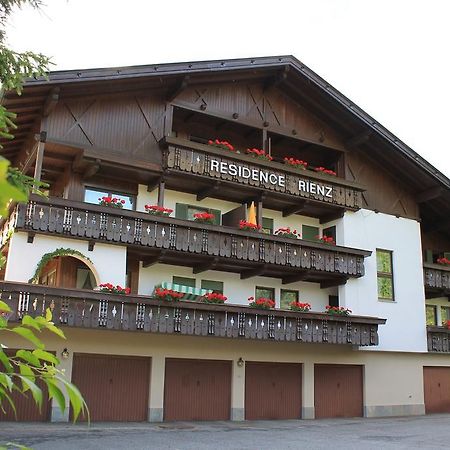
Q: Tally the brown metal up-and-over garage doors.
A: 6